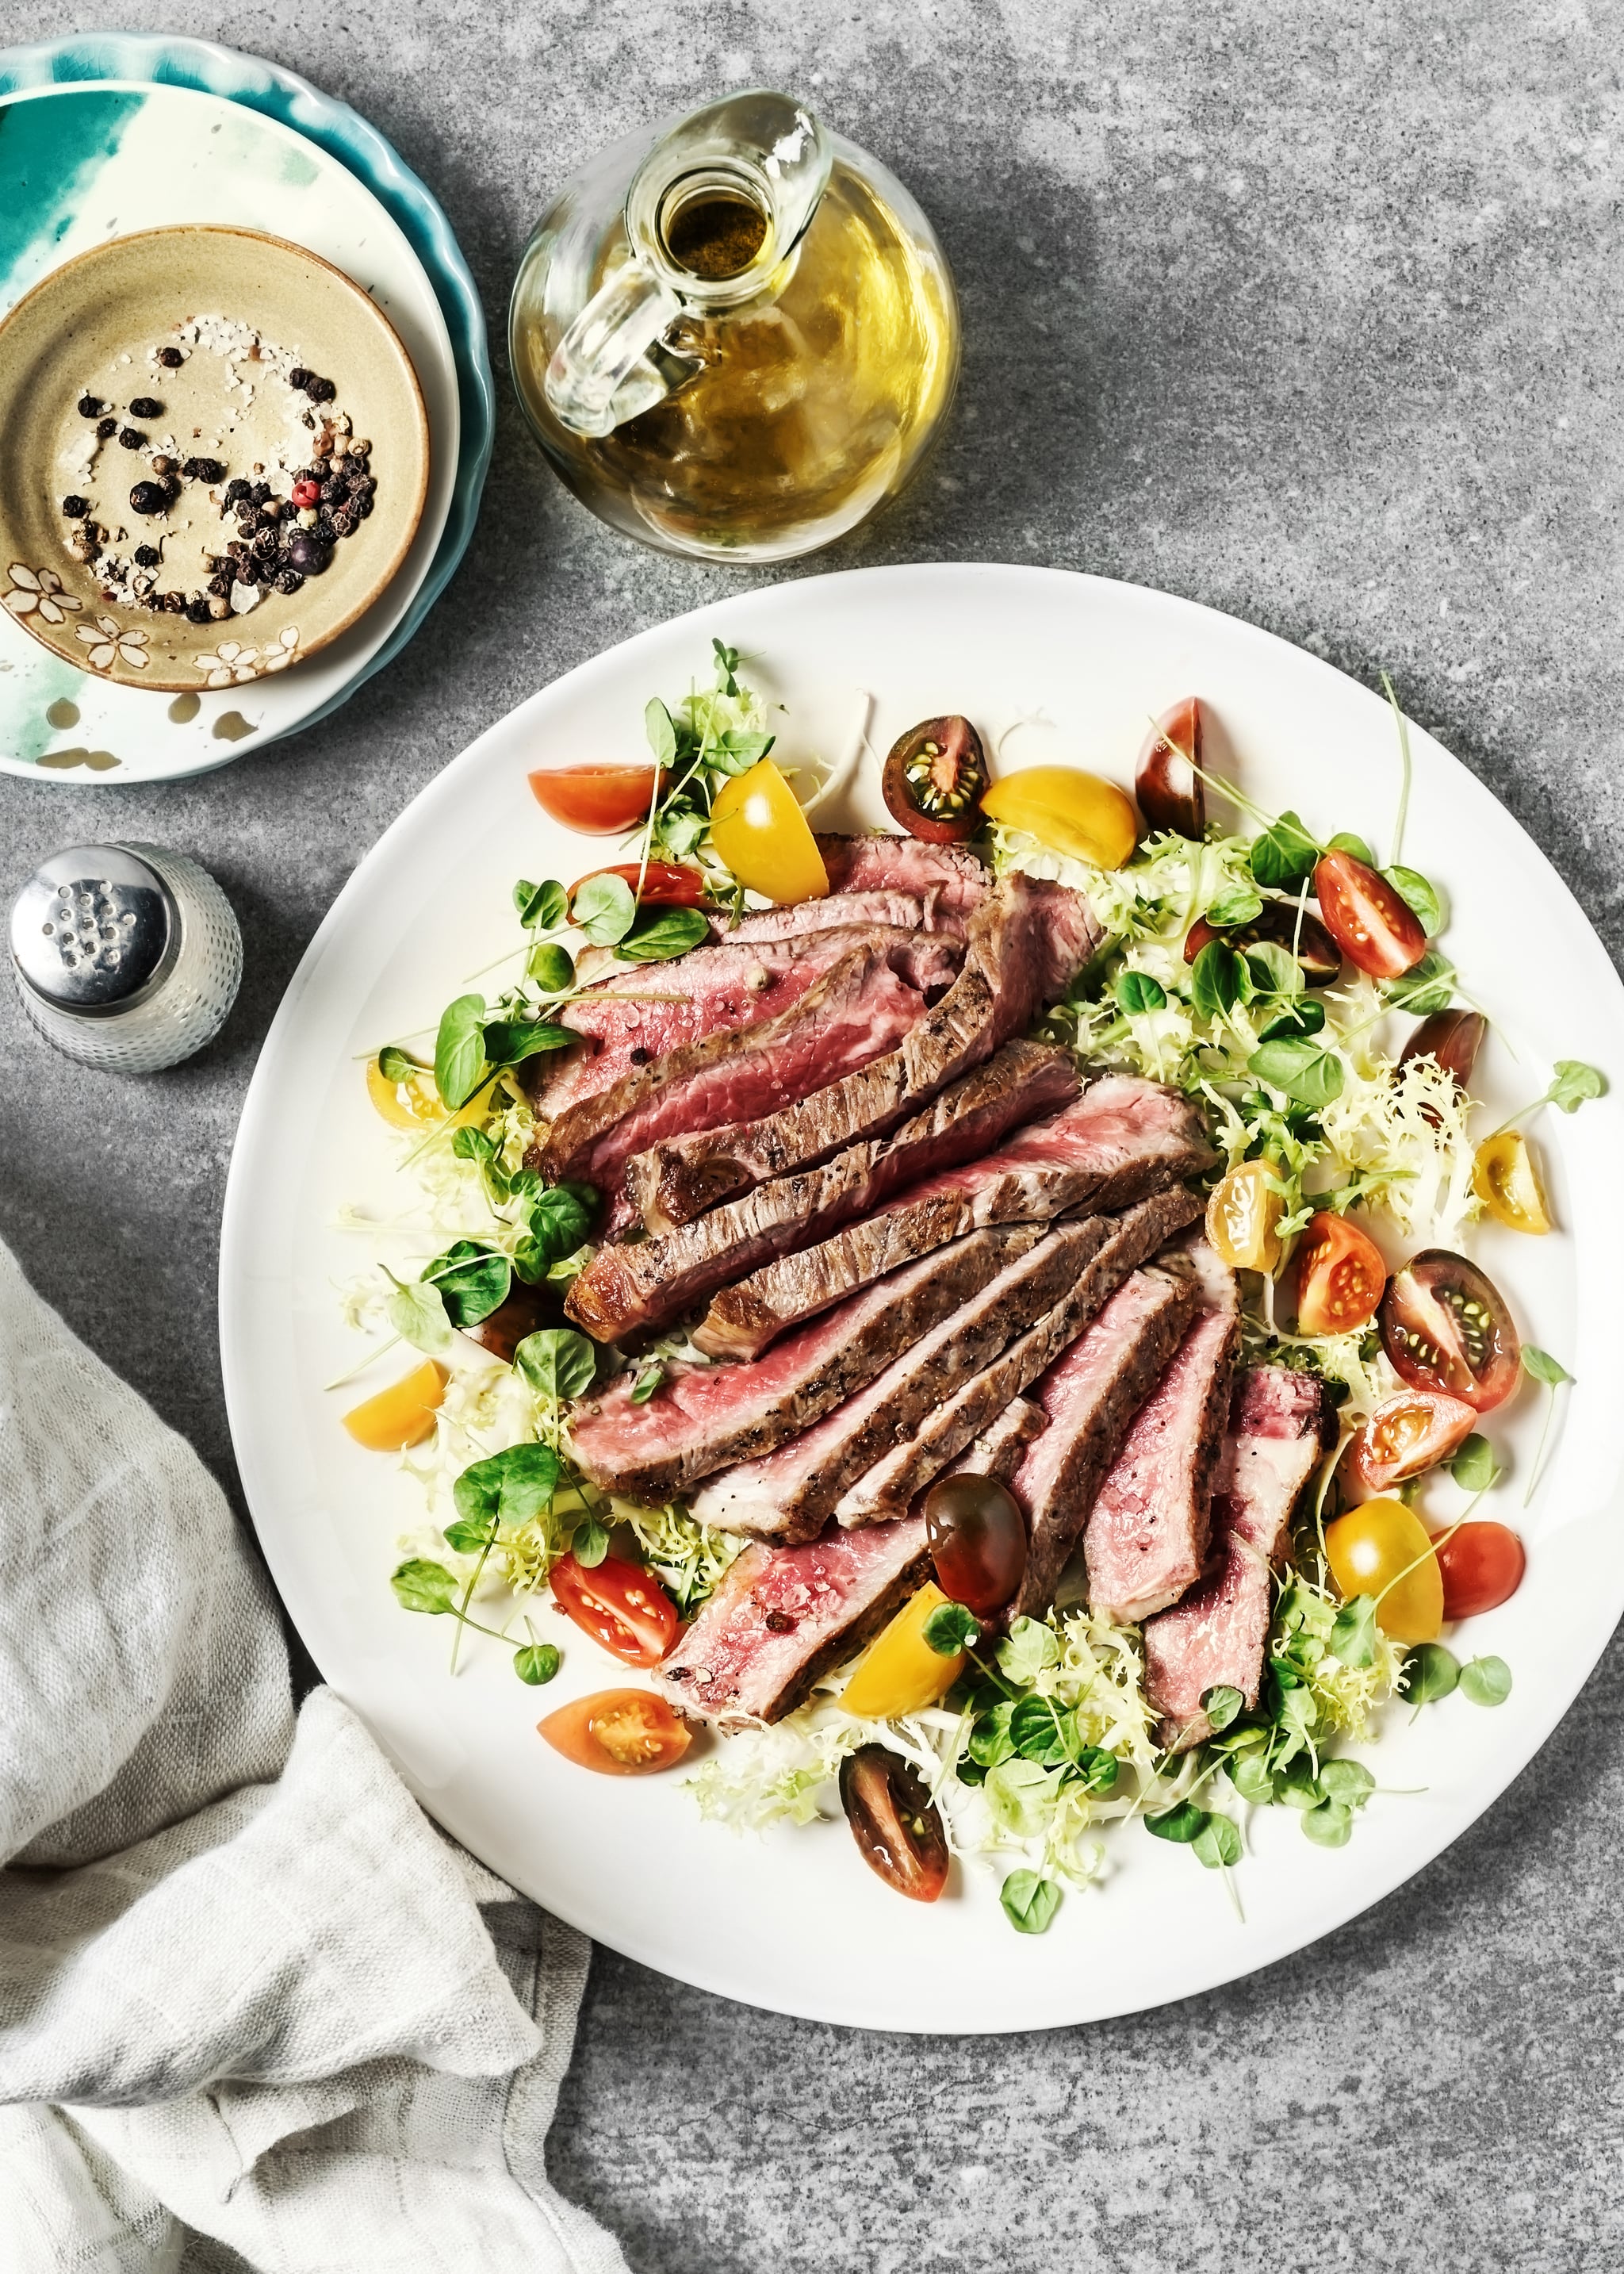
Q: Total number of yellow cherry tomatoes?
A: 8